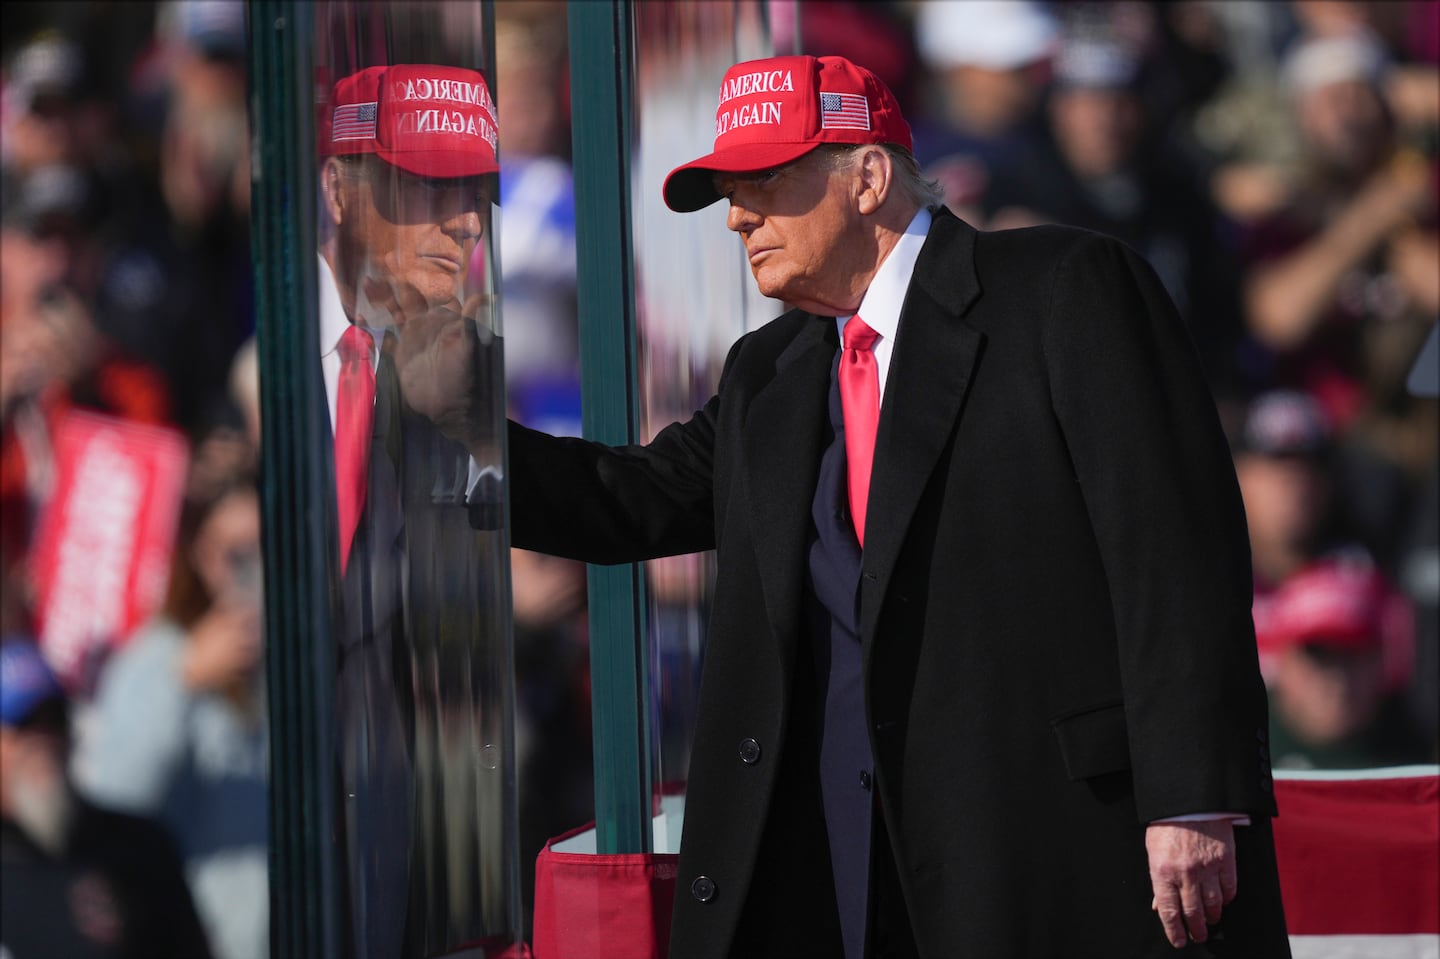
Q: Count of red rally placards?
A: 1